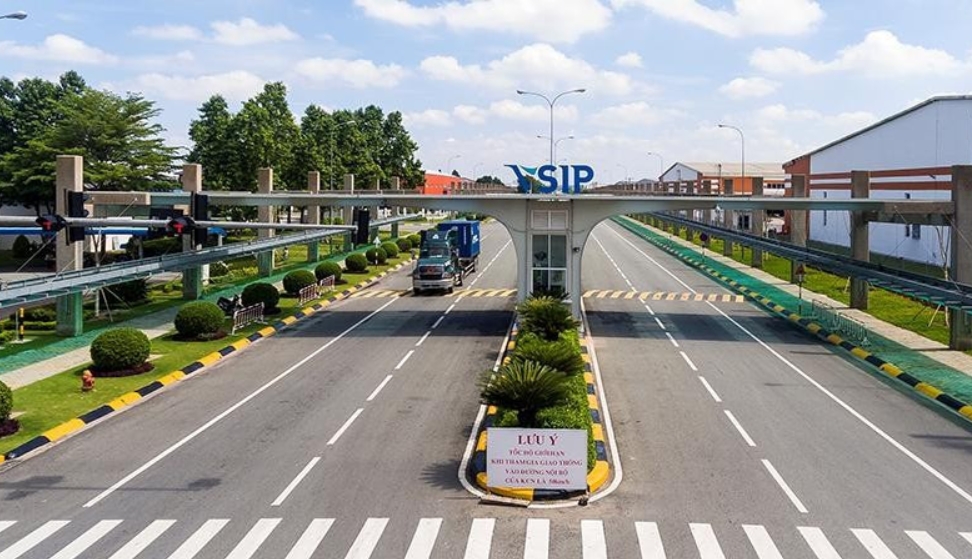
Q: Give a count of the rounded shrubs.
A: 11